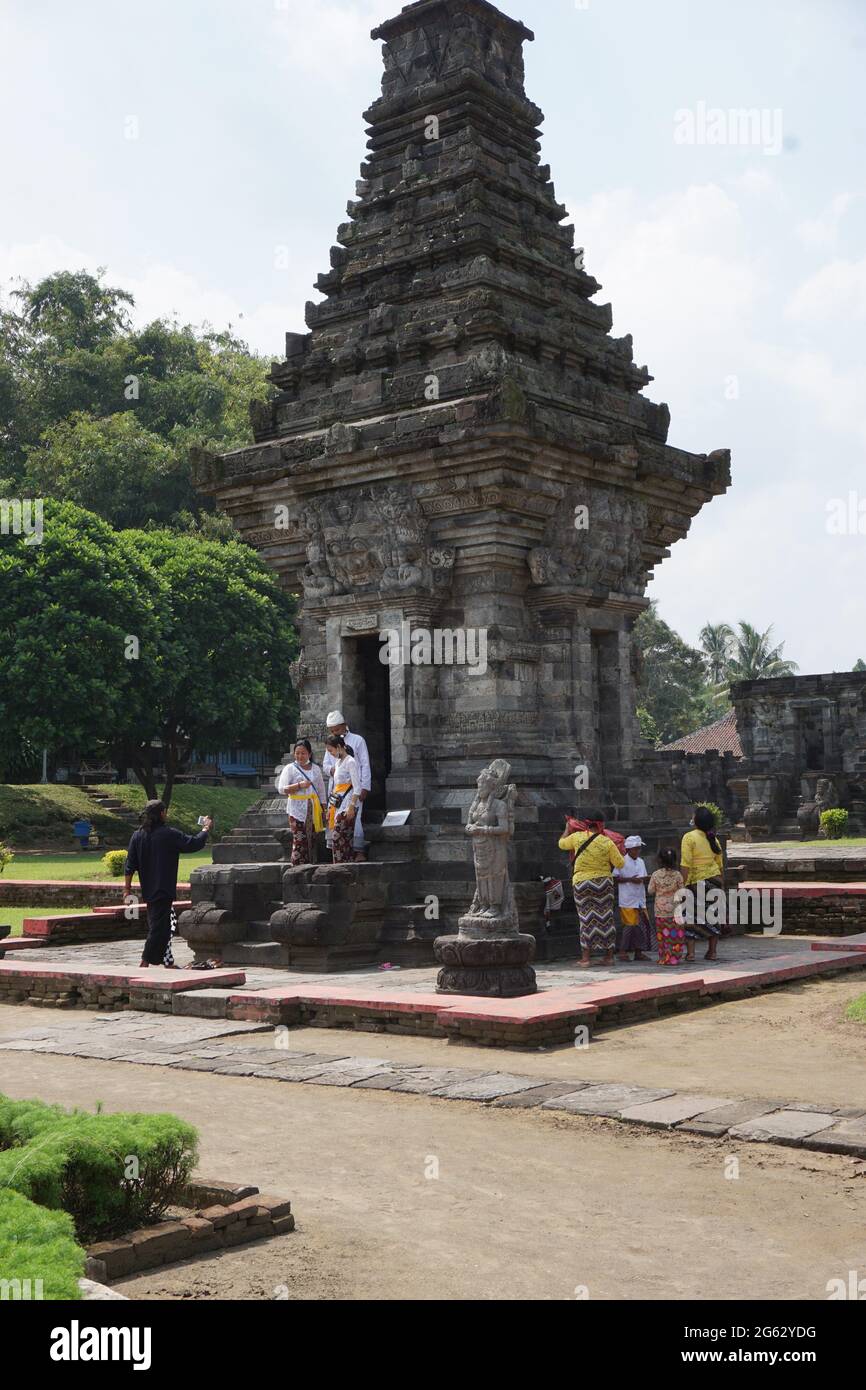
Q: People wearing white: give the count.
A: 4